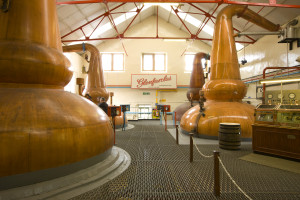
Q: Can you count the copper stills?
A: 4